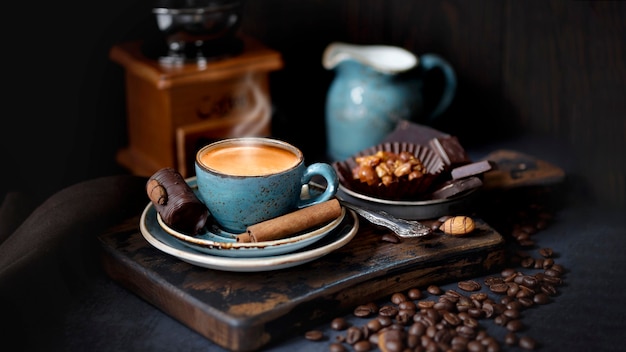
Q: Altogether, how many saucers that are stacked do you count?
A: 2